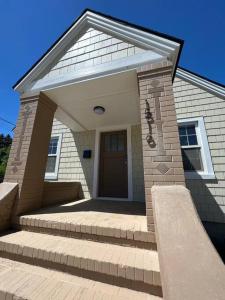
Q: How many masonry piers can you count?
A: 2